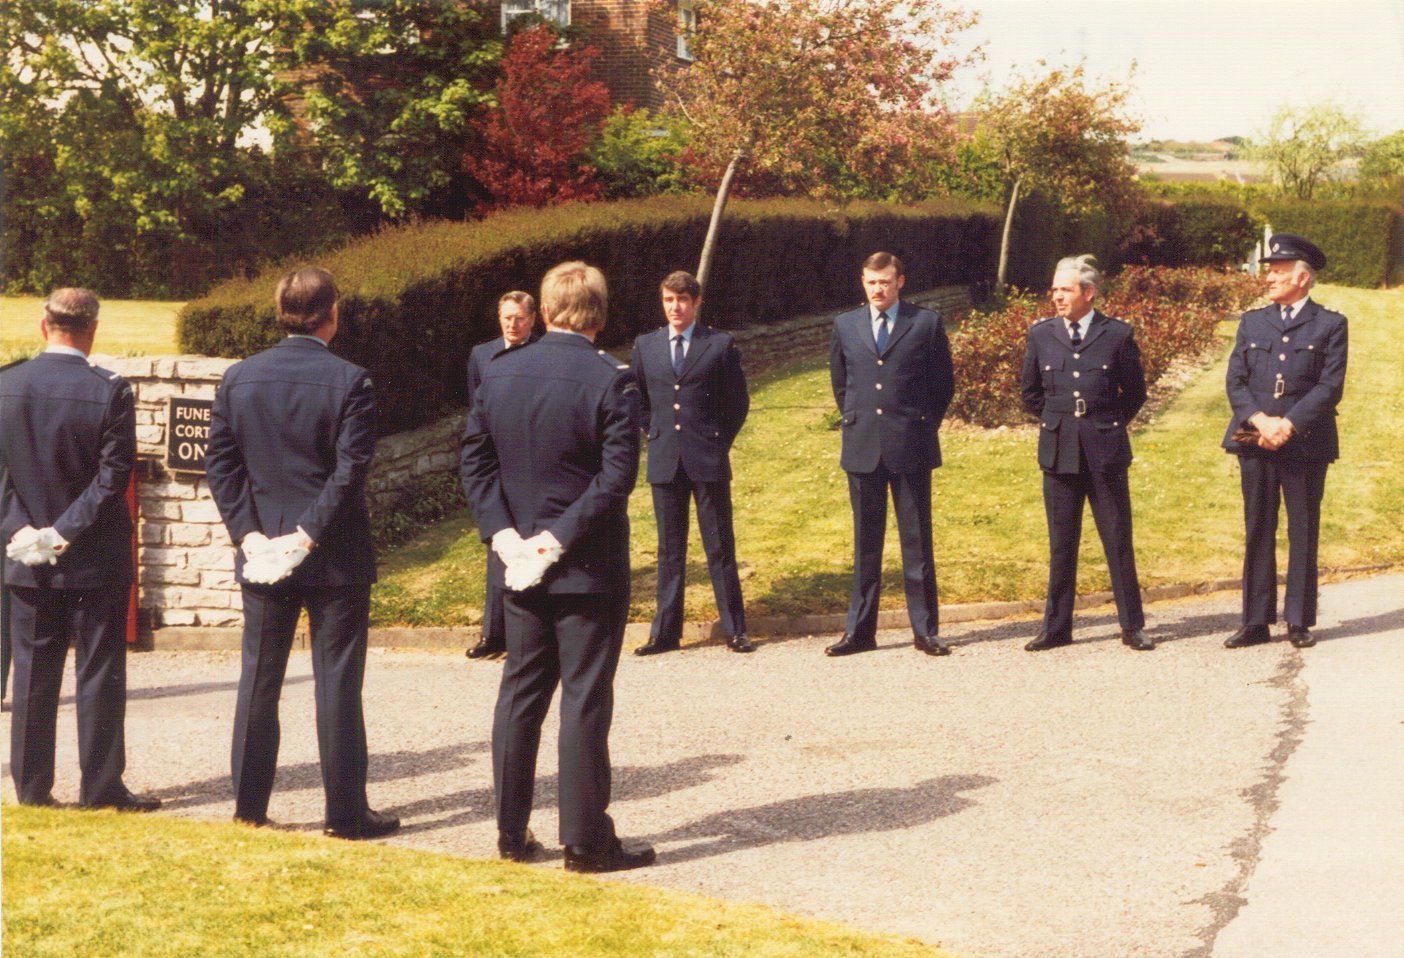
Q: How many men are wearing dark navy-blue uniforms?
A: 8